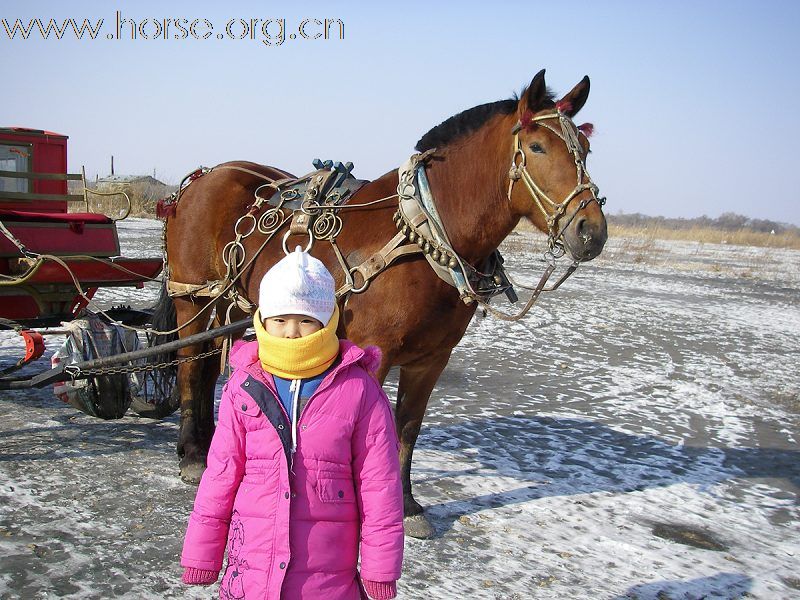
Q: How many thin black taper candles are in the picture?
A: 0